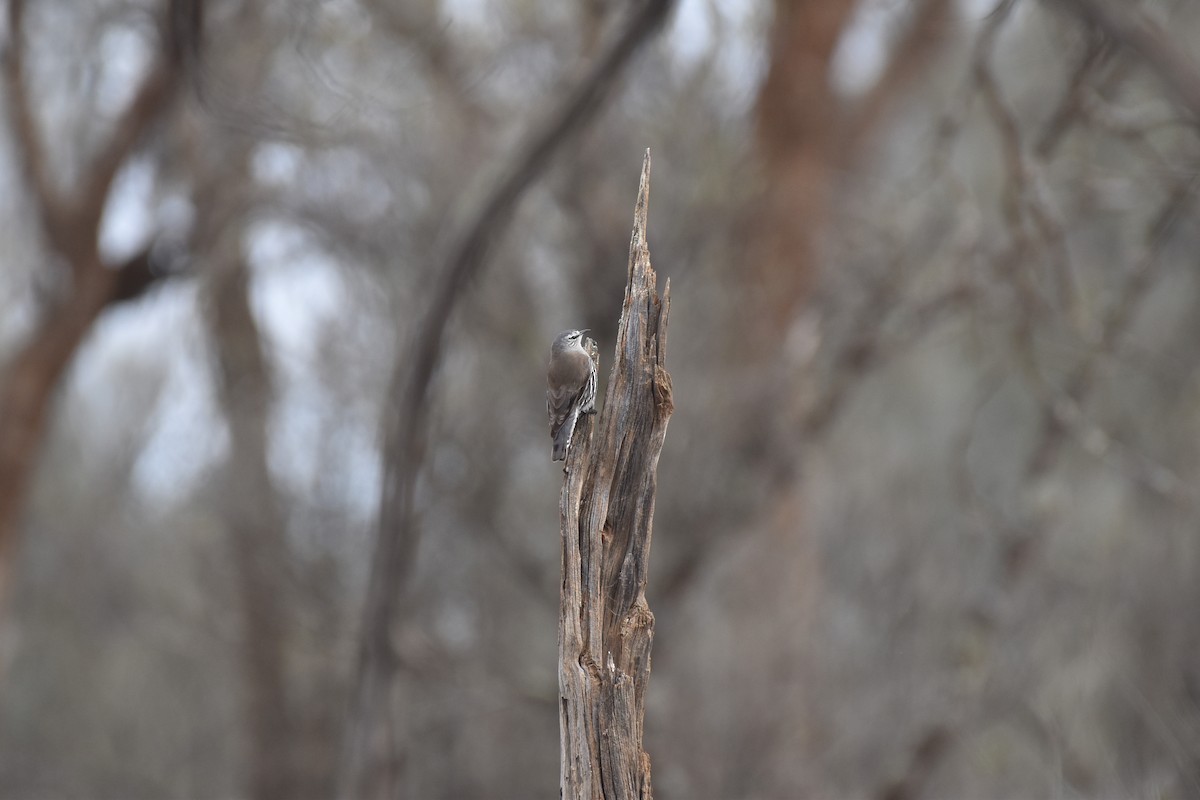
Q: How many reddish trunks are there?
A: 2